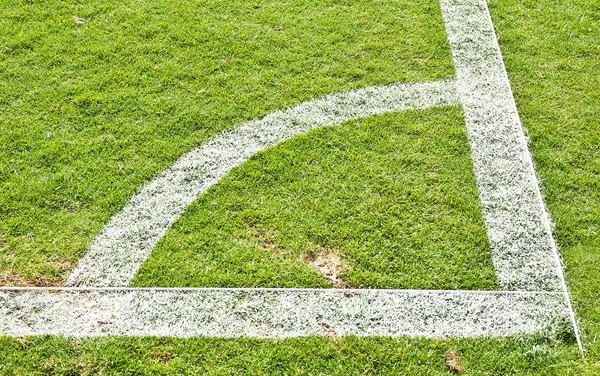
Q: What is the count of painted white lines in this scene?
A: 3